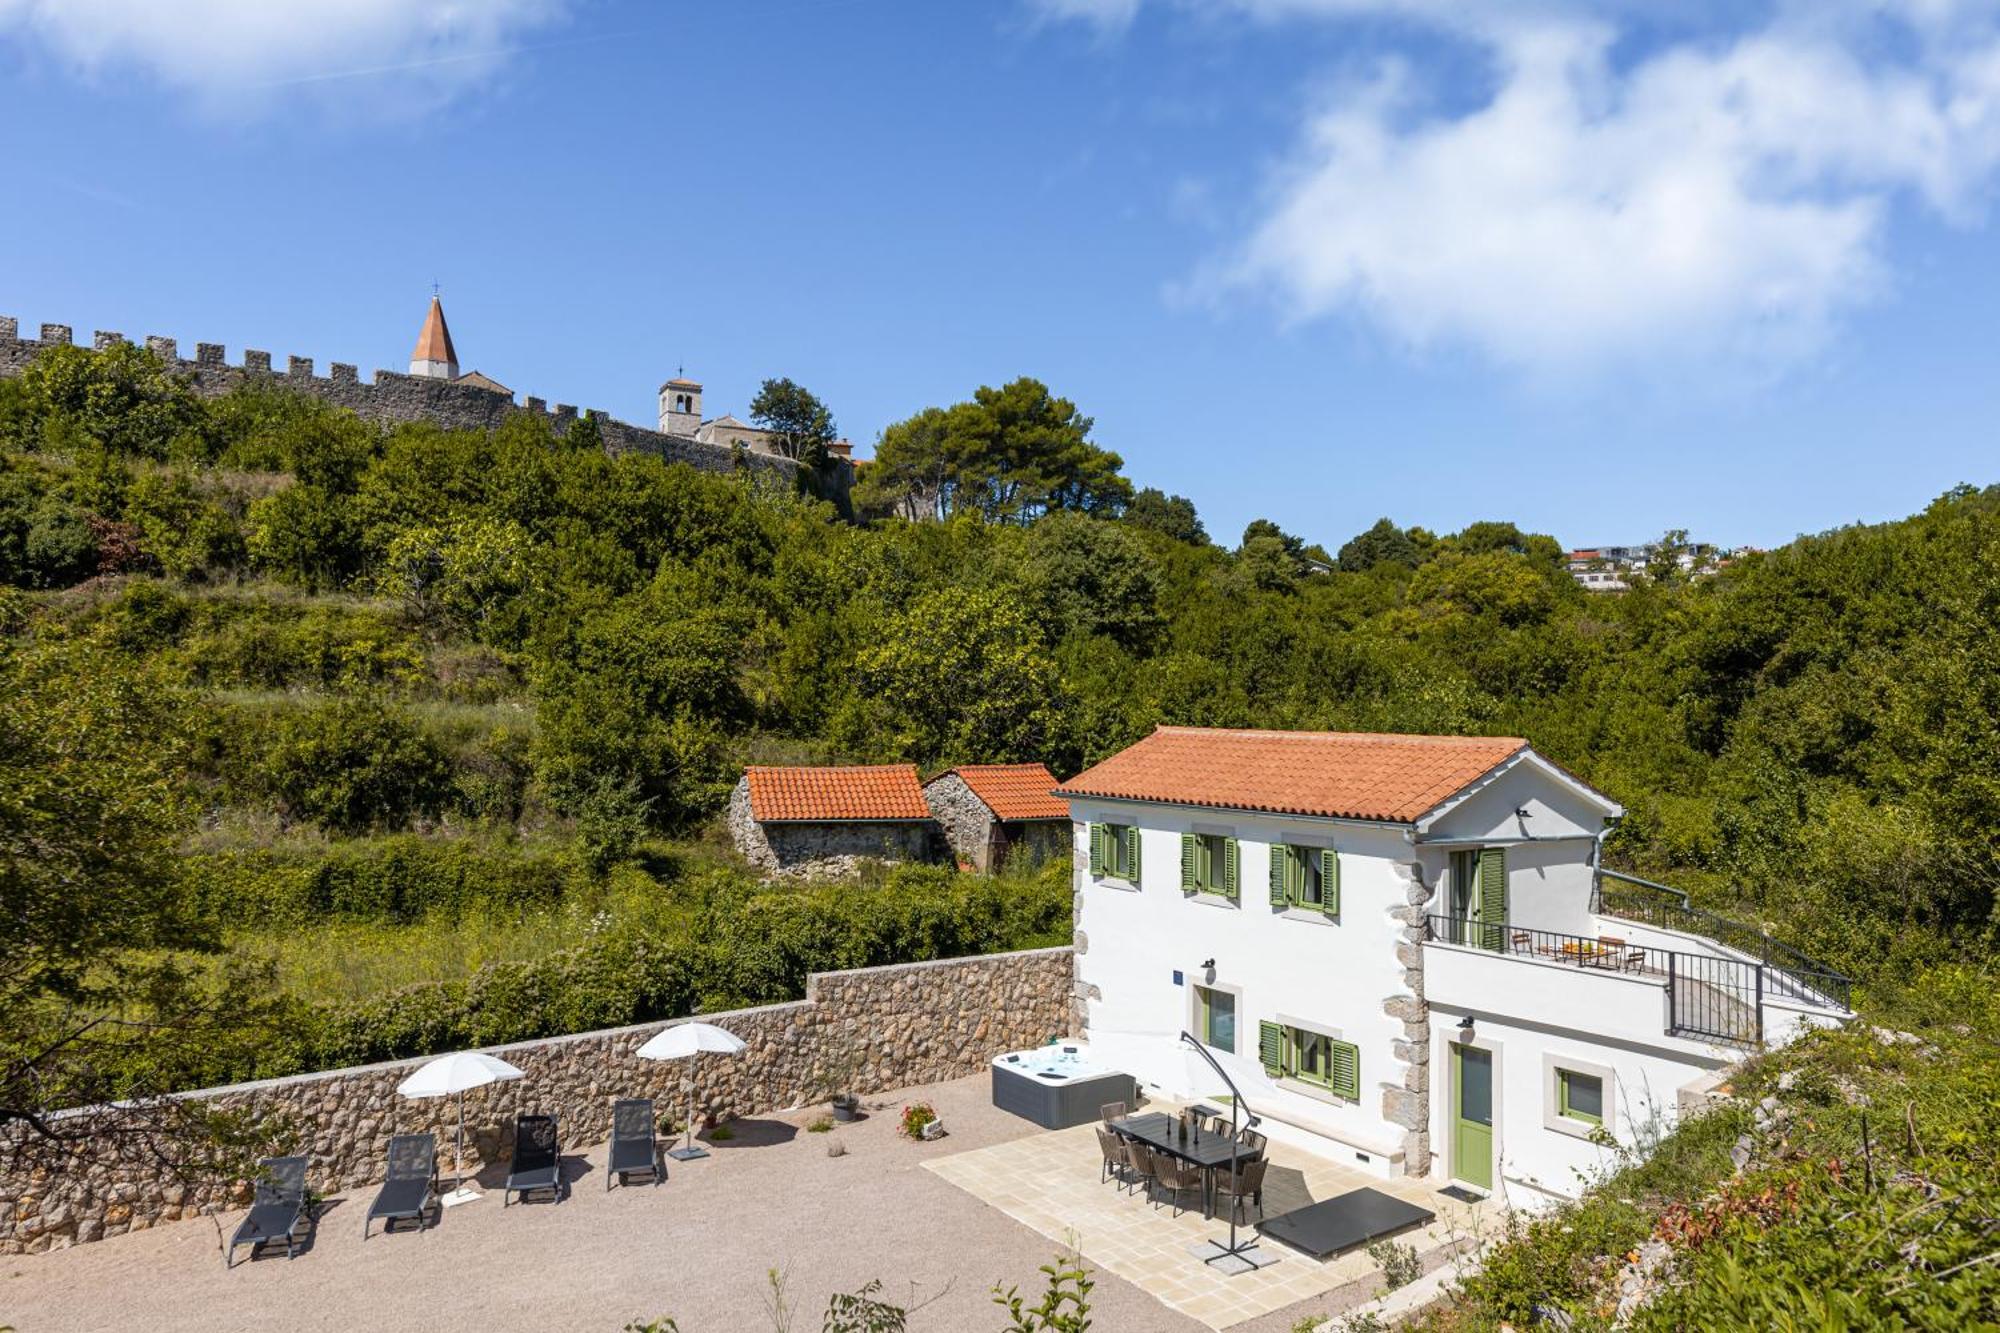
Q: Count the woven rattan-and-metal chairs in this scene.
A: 8